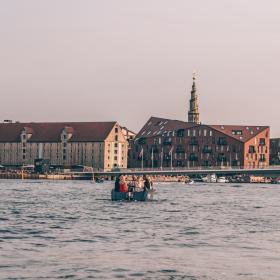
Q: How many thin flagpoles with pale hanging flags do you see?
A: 4